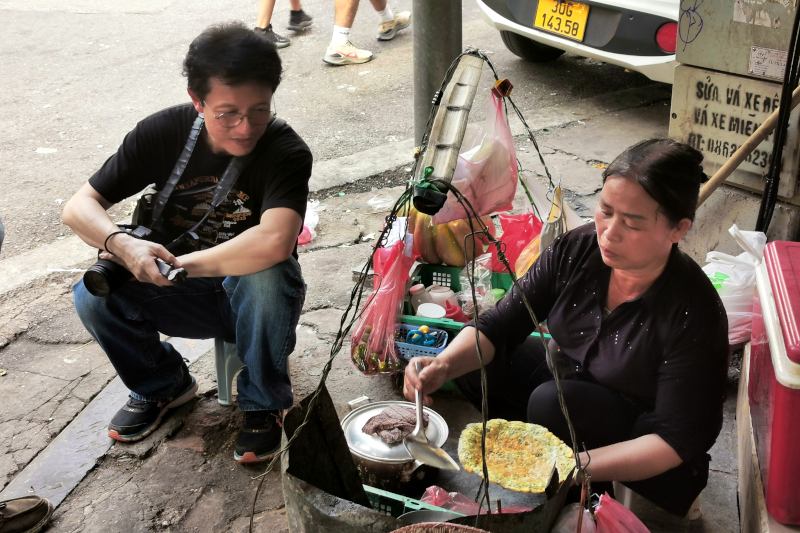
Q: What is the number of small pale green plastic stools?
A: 1